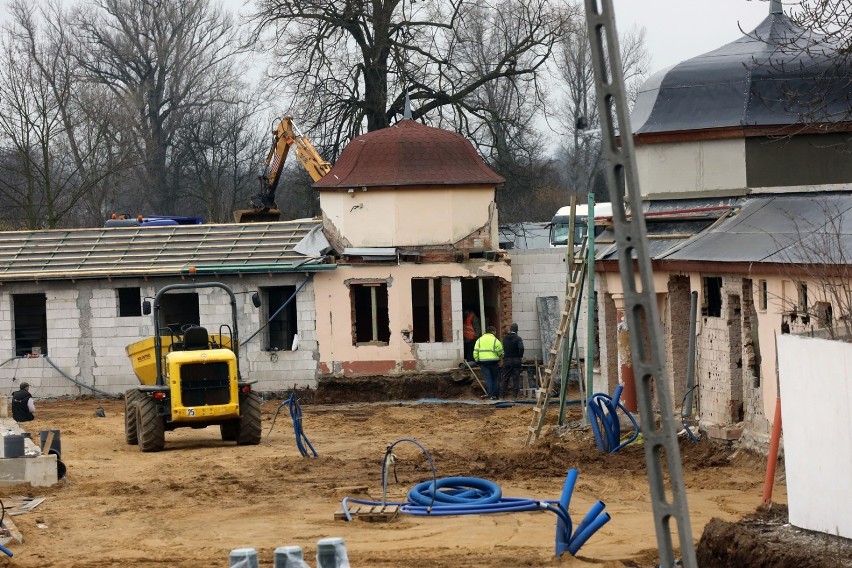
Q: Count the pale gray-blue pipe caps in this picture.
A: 3